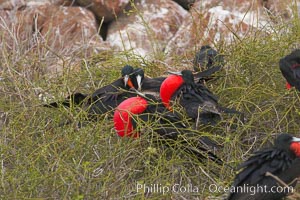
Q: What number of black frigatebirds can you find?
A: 7